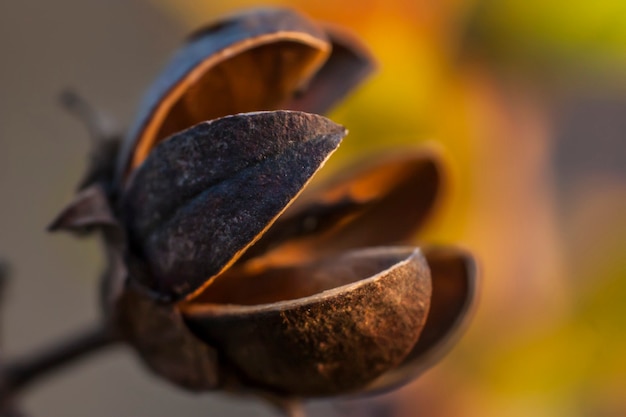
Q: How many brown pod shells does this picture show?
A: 6